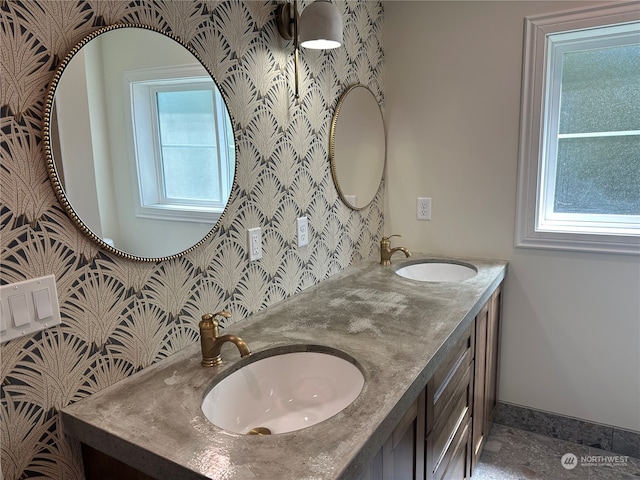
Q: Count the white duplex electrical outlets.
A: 3